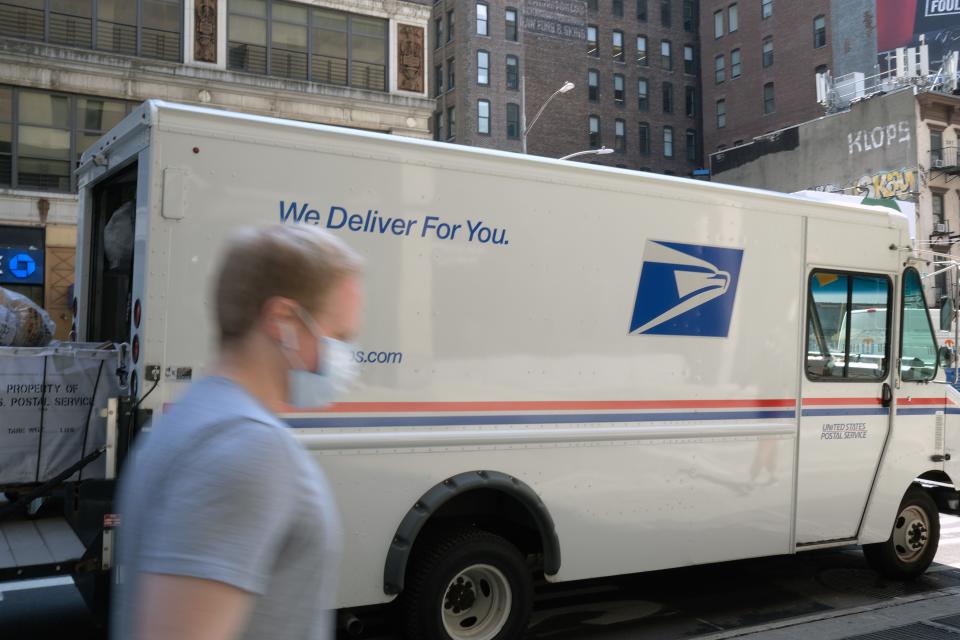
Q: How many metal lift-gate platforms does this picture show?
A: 1